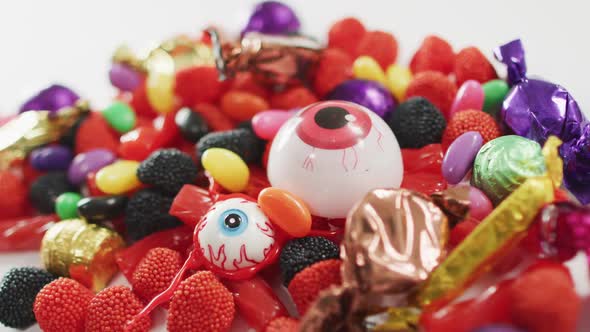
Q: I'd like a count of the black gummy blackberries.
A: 7